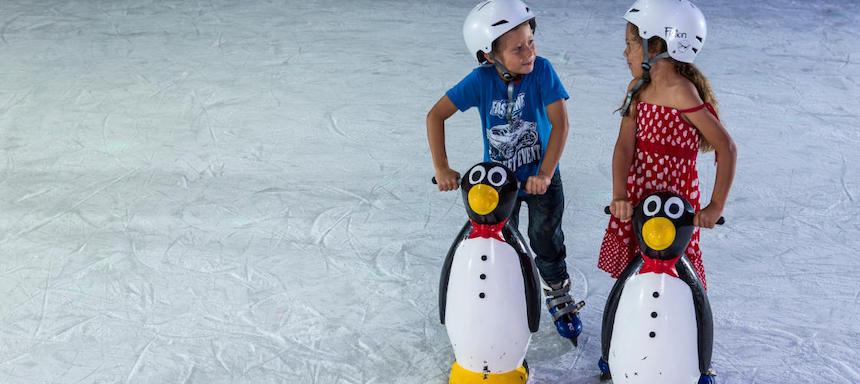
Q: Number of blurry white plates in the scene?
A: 0